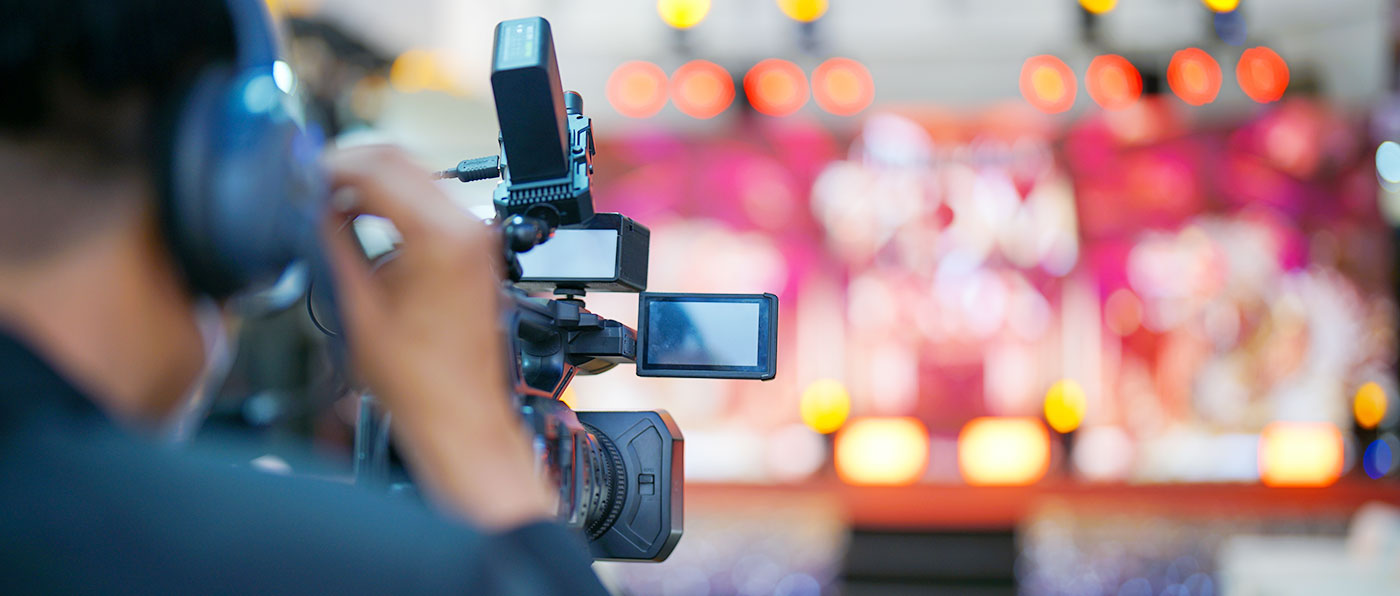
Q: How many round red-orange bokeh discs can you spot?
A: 8